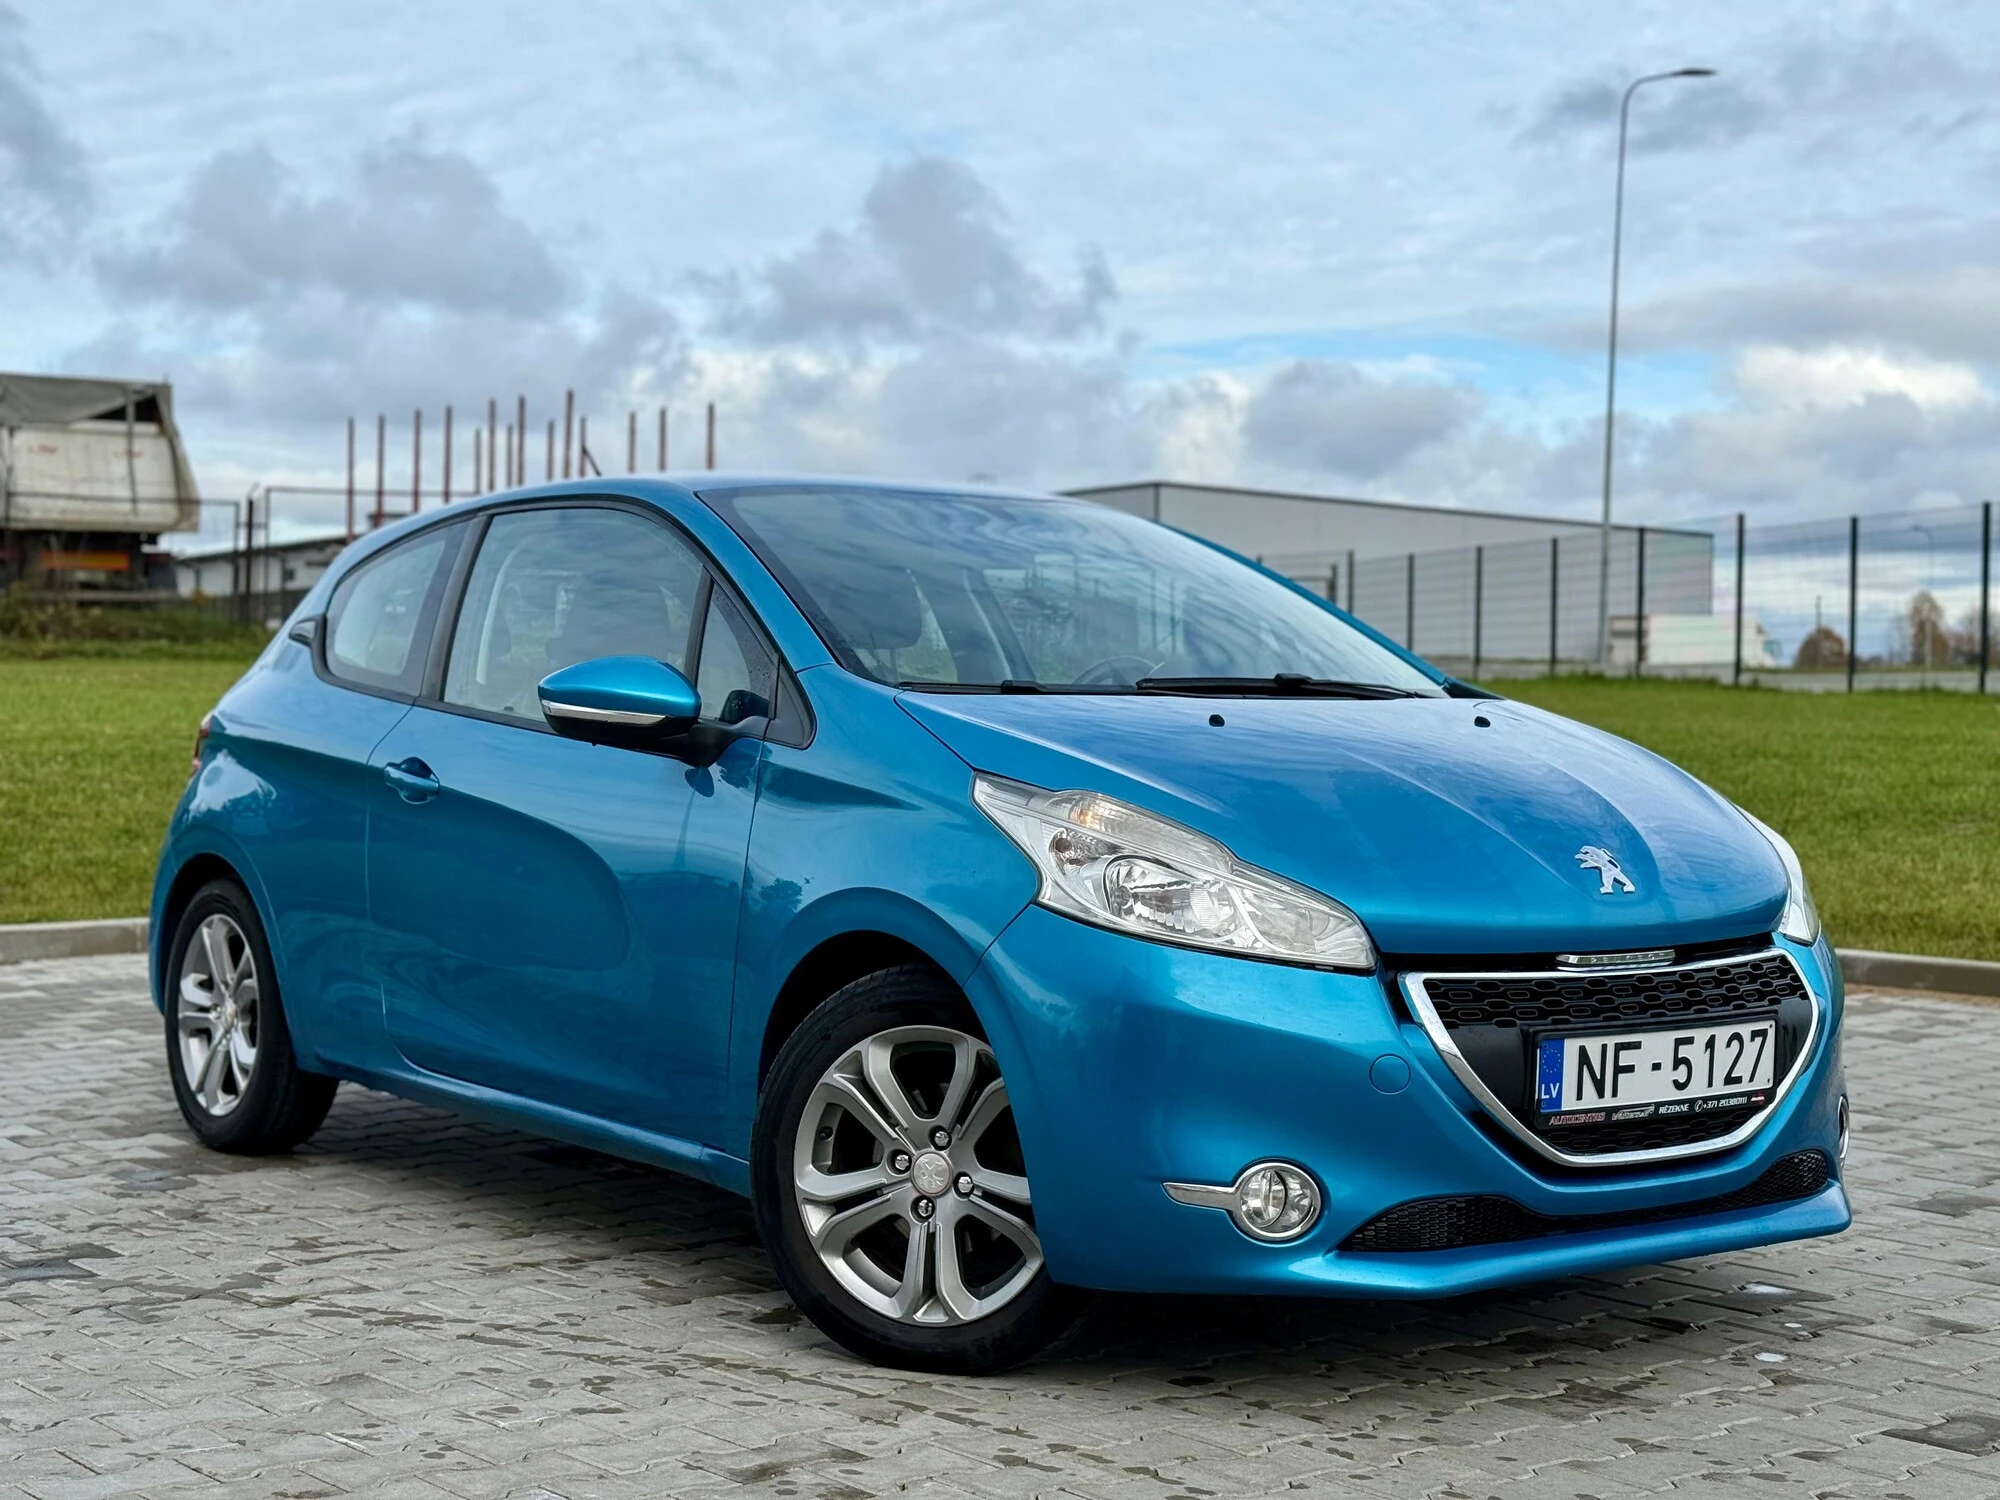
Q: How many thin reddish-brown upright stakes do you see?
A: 14